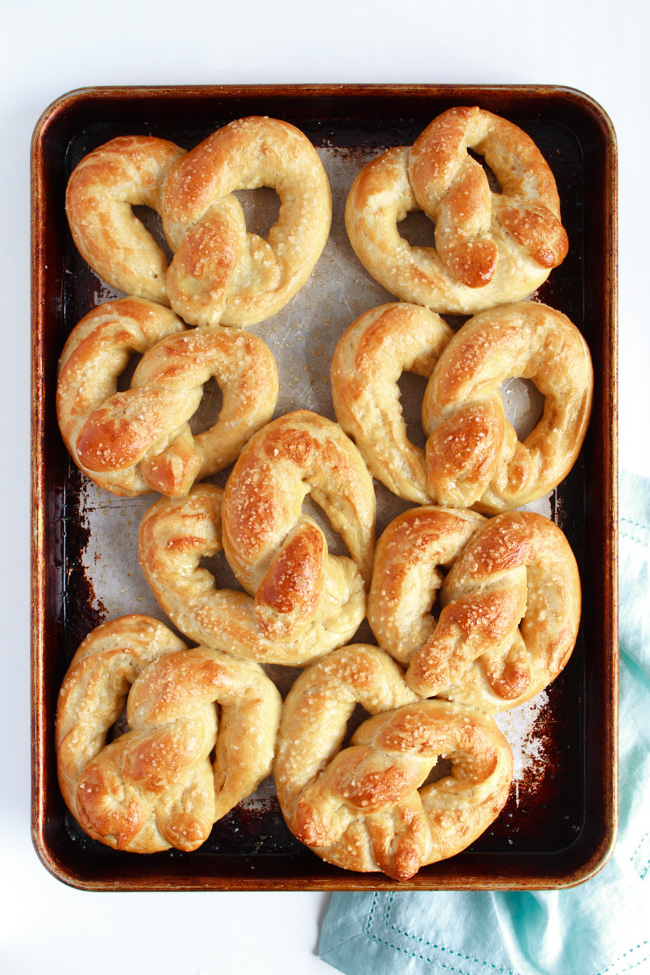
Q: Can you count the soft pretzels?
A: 8